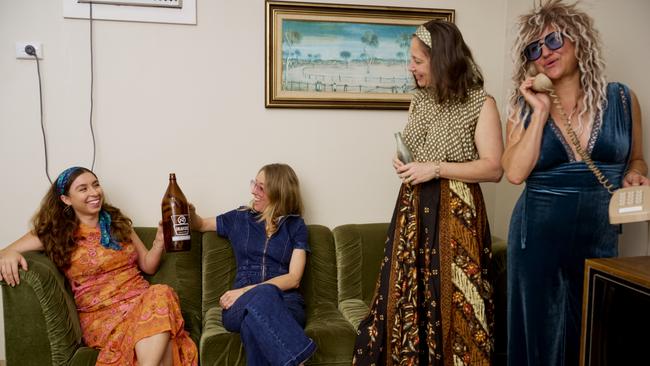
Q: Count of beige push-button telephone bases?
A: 1